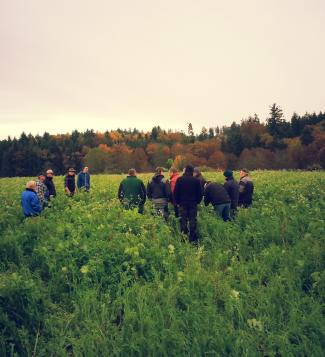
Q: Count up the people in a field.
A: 13